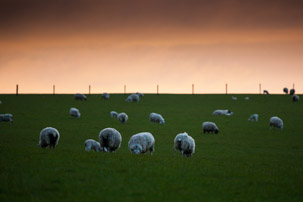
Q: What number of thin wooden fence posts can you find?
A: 9